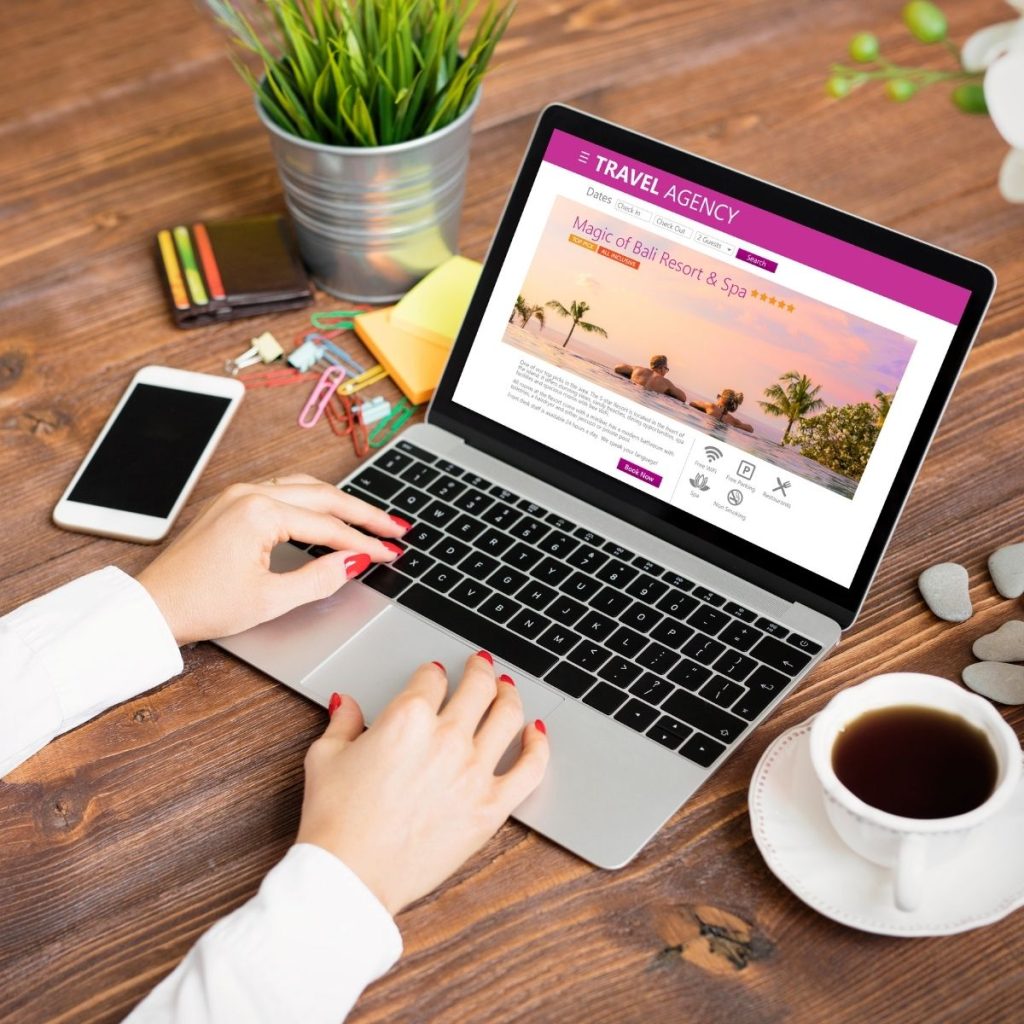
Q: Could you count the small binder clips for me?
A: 3